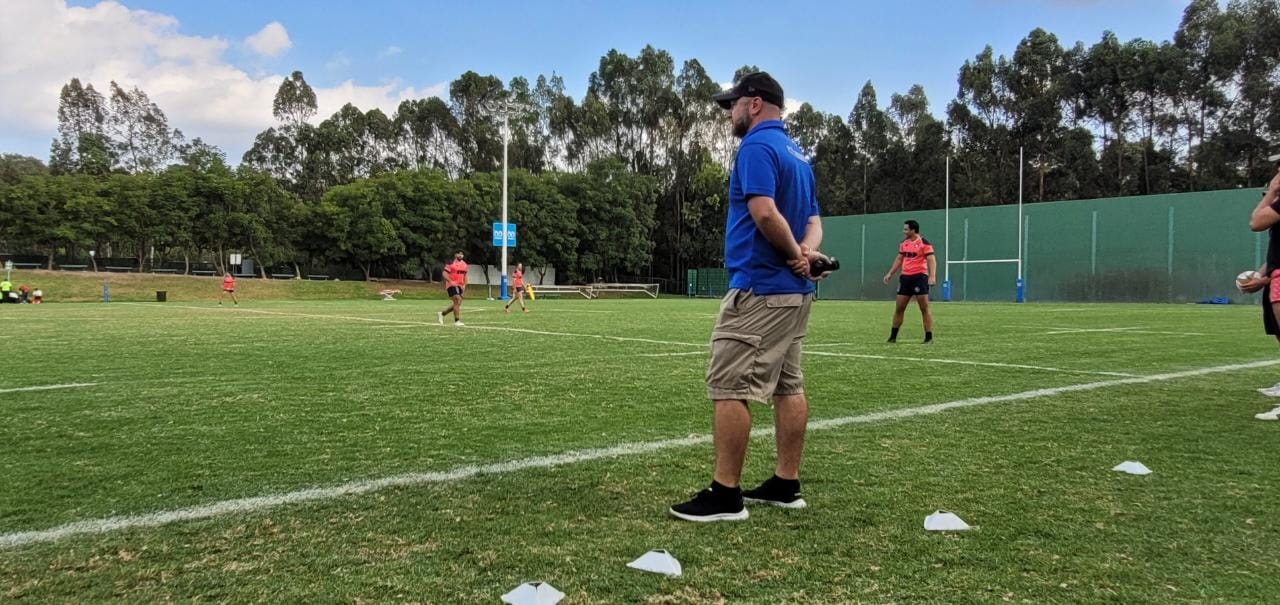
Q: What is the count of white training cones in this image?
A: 4